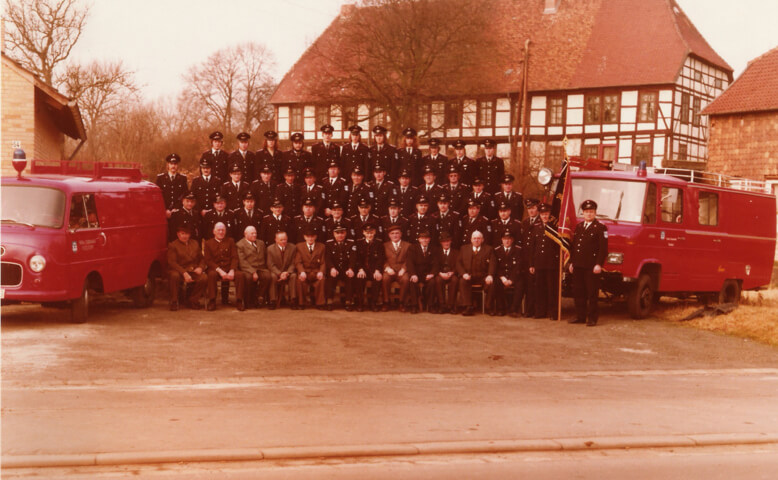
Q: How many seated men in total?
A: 12